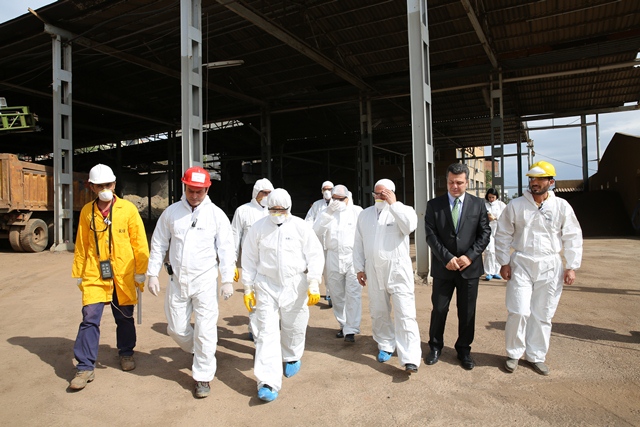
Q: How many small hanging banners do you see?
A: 0